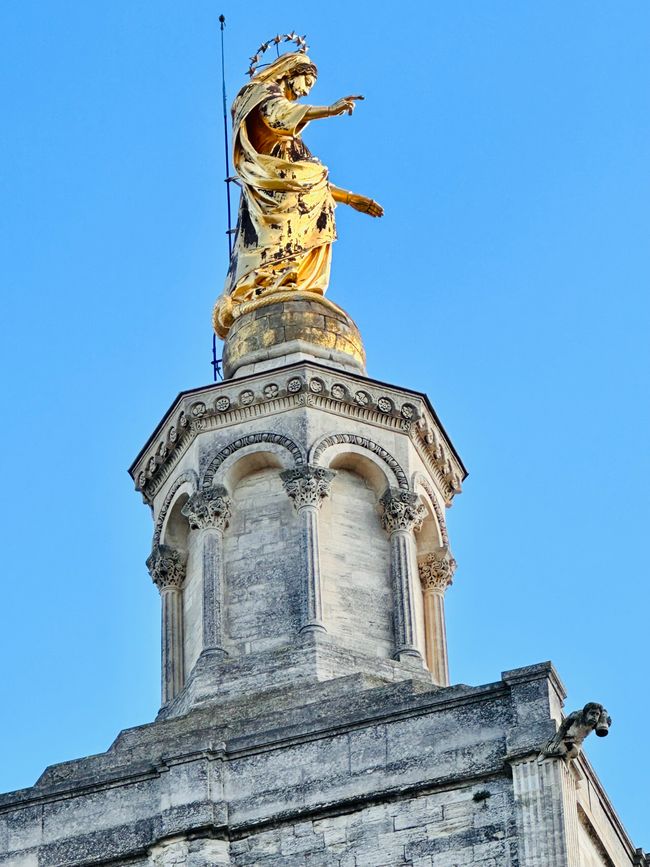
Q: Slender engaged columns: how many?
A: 5